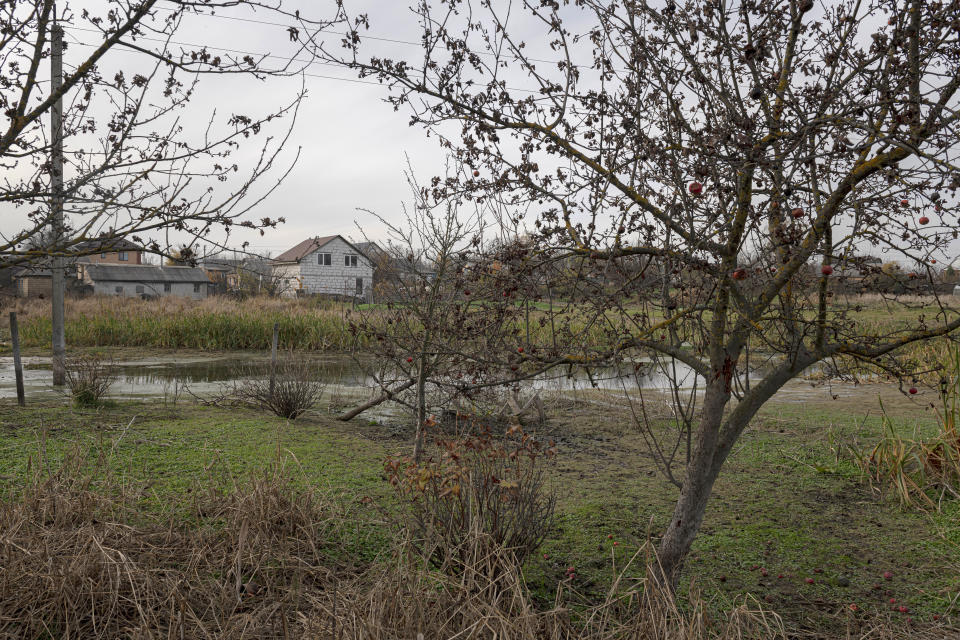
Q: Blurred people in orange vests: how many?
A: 0